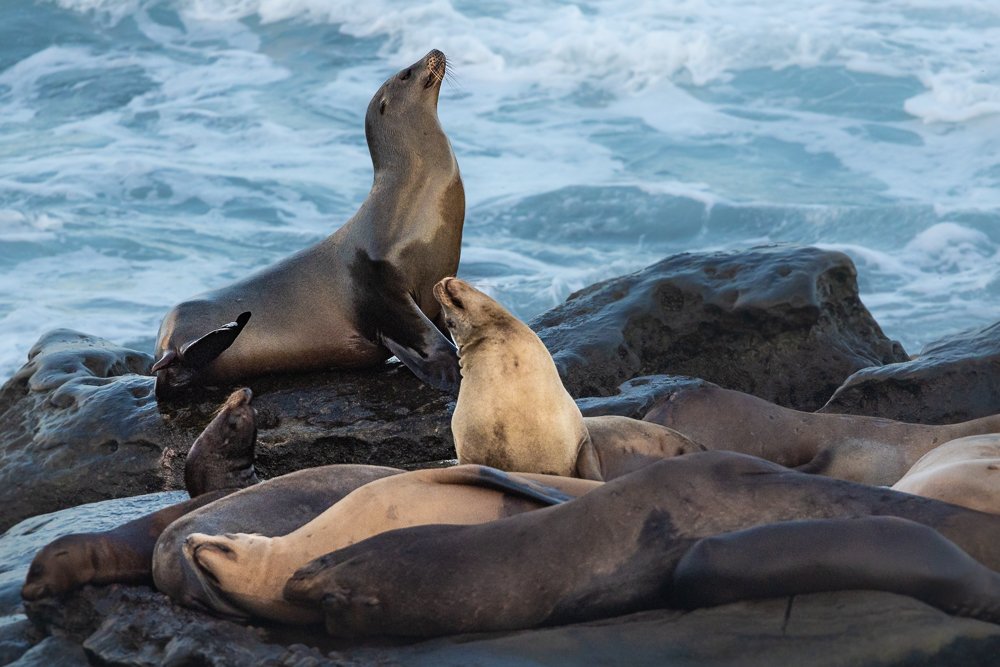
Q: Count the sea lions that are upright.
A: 3